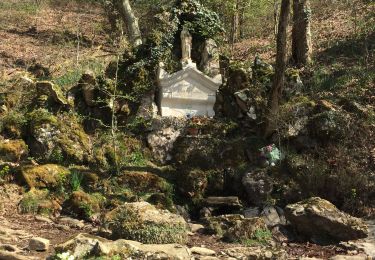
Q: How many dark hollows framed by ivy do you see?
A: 1